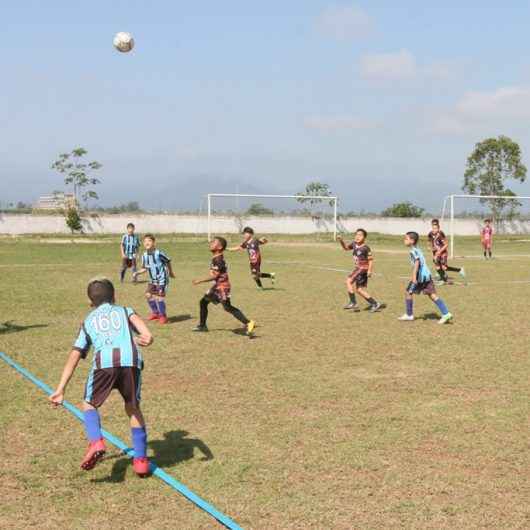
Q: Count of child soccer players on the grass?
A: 9